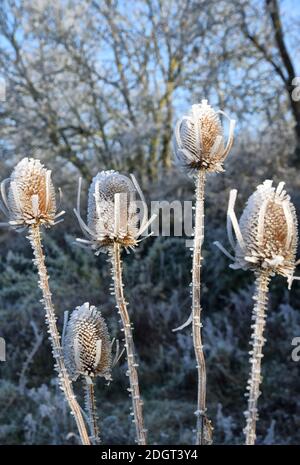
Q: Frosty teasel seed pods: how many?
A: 5